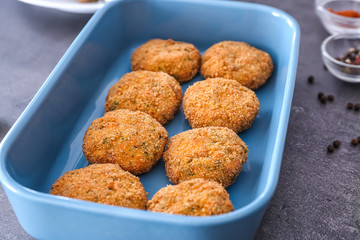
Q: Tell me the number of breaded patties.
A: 8